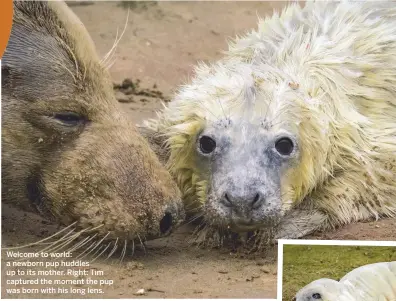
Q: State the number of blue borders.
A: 0